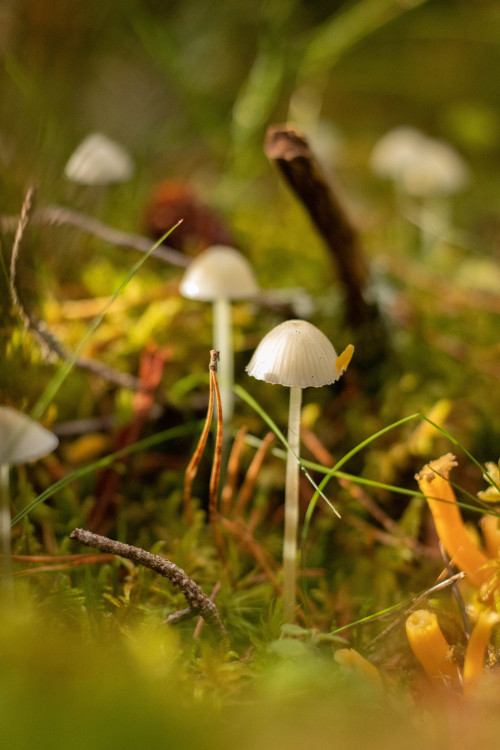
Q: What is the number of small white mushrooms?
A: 6